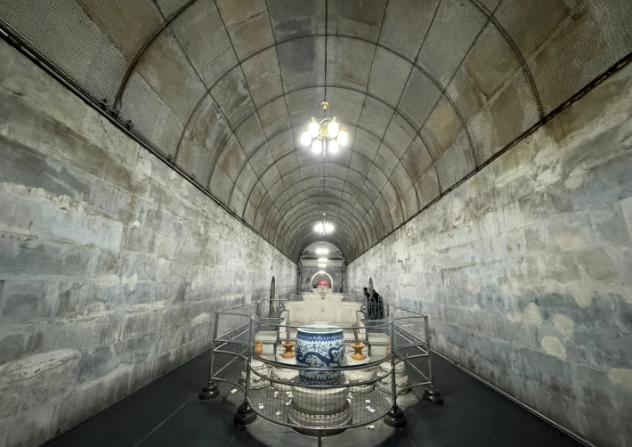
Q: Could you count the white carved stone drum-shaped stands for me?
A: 5